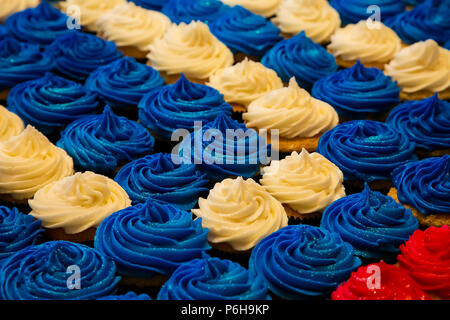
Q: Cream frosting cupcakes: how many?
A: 15